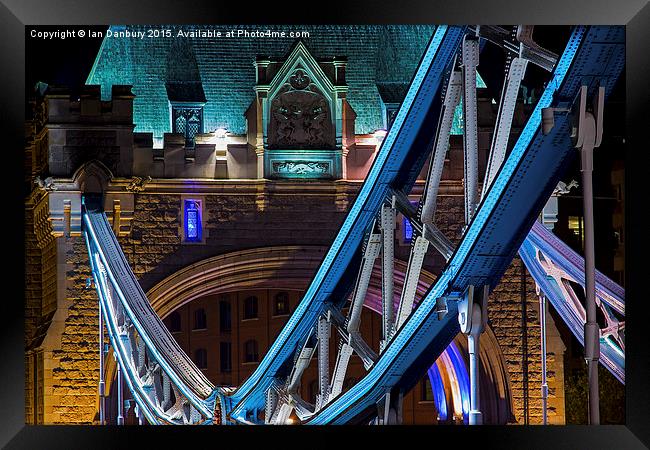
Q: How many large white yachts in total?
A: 0